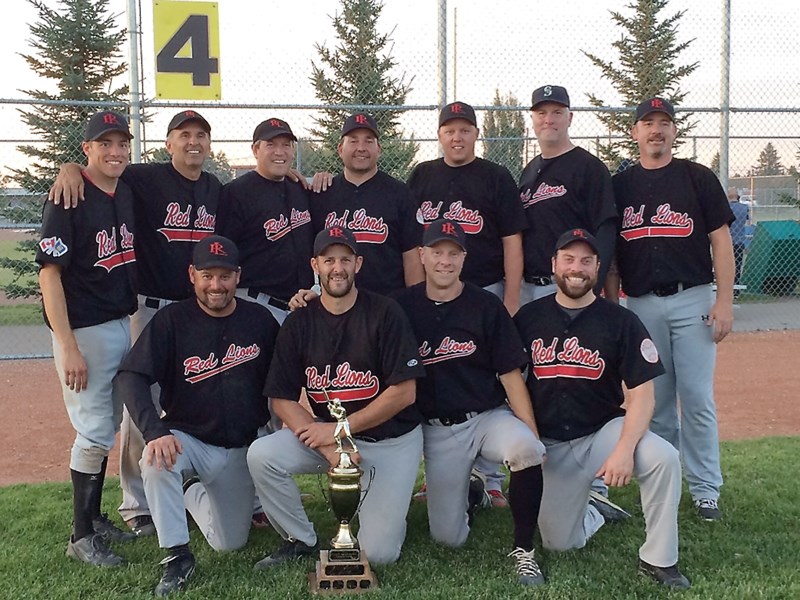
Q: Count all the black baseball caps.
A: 11